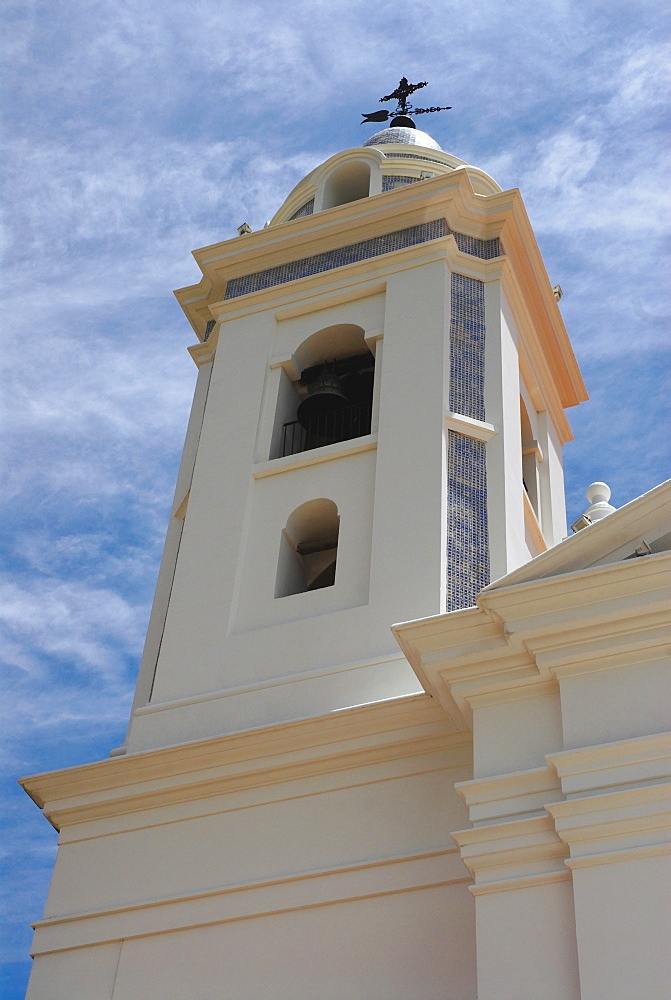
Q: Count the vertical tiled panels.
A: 2